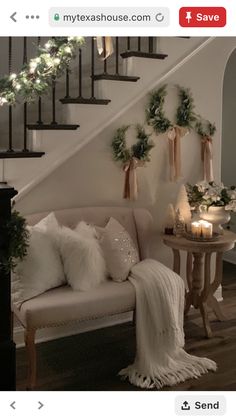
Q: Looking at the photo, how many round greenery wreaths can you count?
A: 3